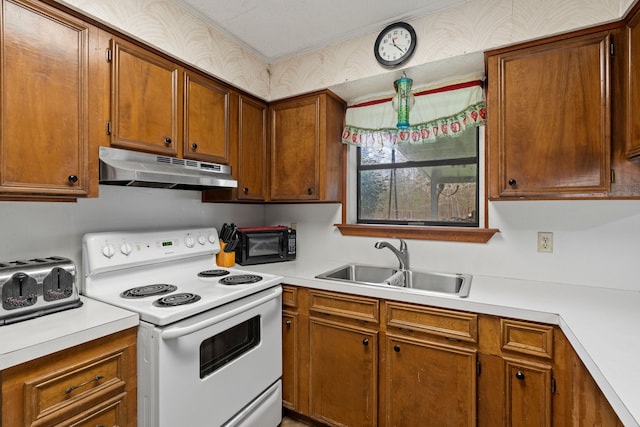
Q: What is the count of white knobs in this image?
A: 5